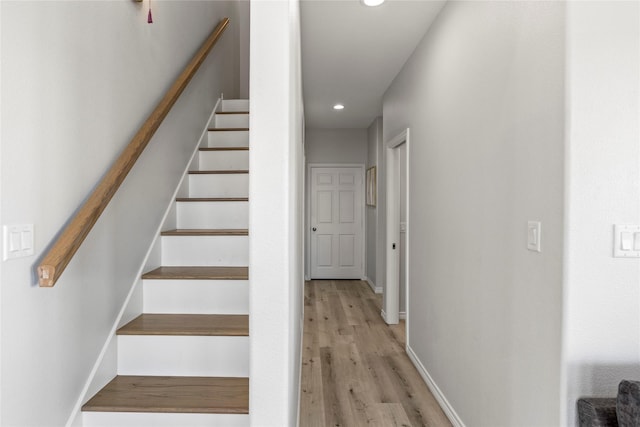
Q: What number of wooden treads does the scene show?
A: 9